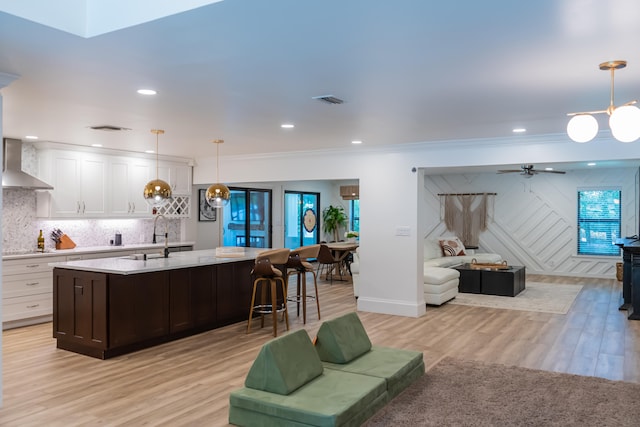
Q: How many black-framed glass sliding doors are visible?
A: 2